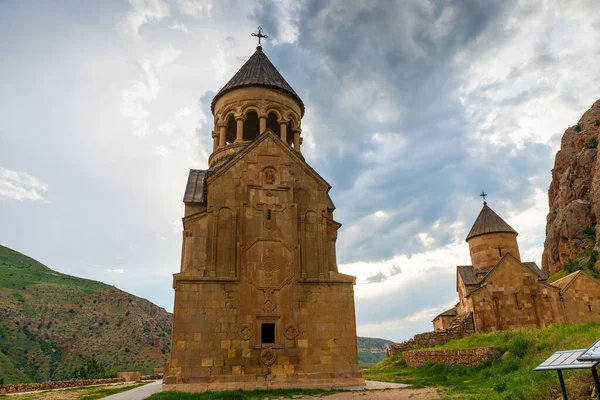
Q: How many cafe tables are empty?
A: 0